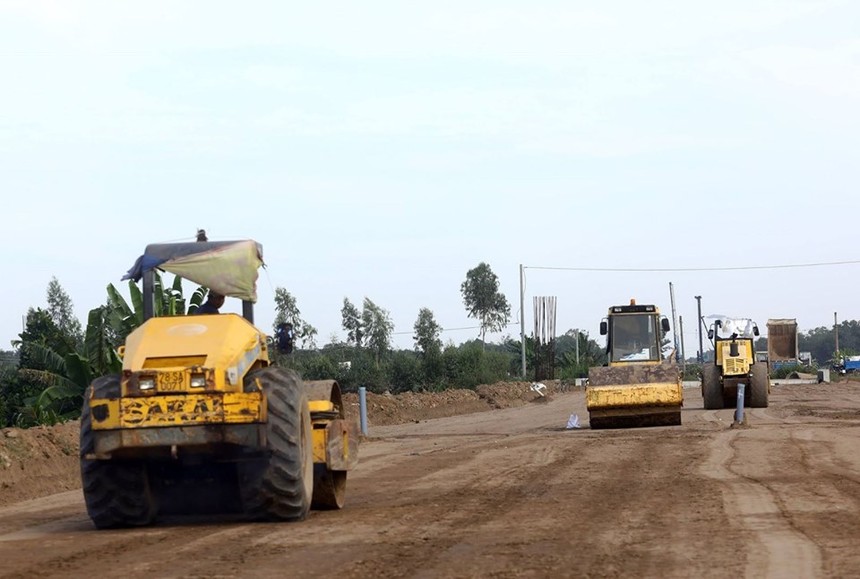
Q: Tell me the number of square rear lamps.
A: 2